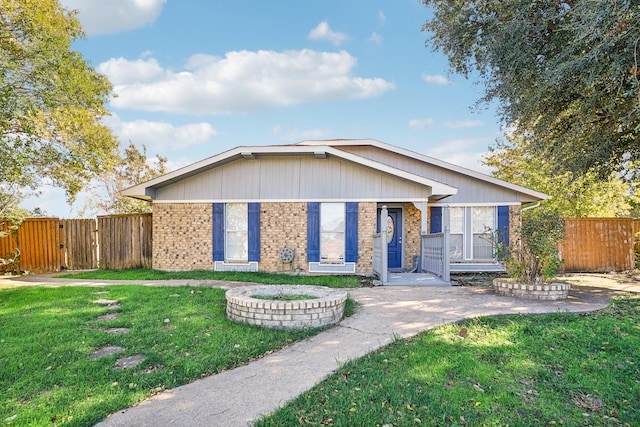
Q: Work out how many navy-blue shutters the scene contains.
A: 6